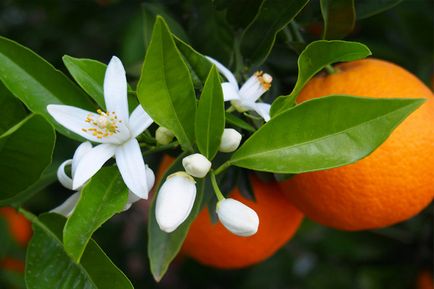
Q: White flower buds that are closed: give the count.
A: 5